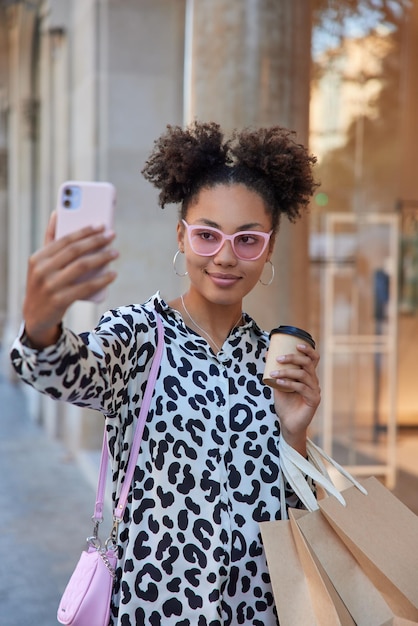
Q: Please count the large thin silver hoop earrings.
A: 2